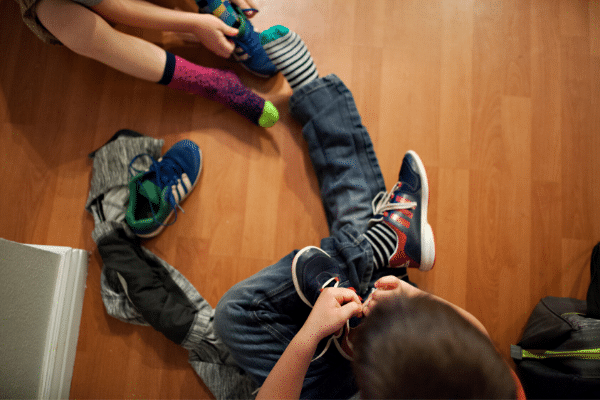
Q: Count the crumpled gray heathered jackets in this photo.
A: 1